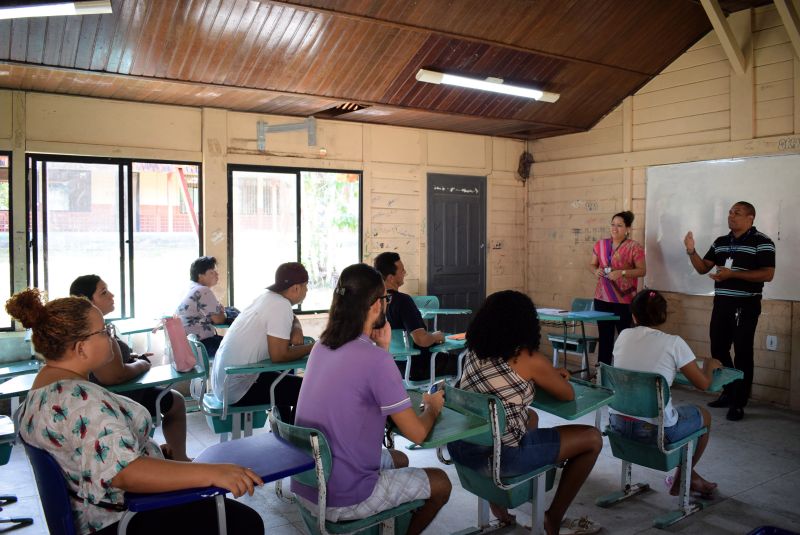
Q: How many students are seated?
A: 8